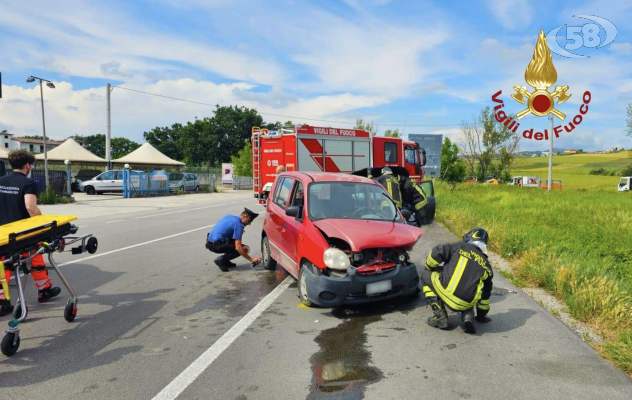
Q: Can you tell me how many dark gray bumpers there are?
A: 1